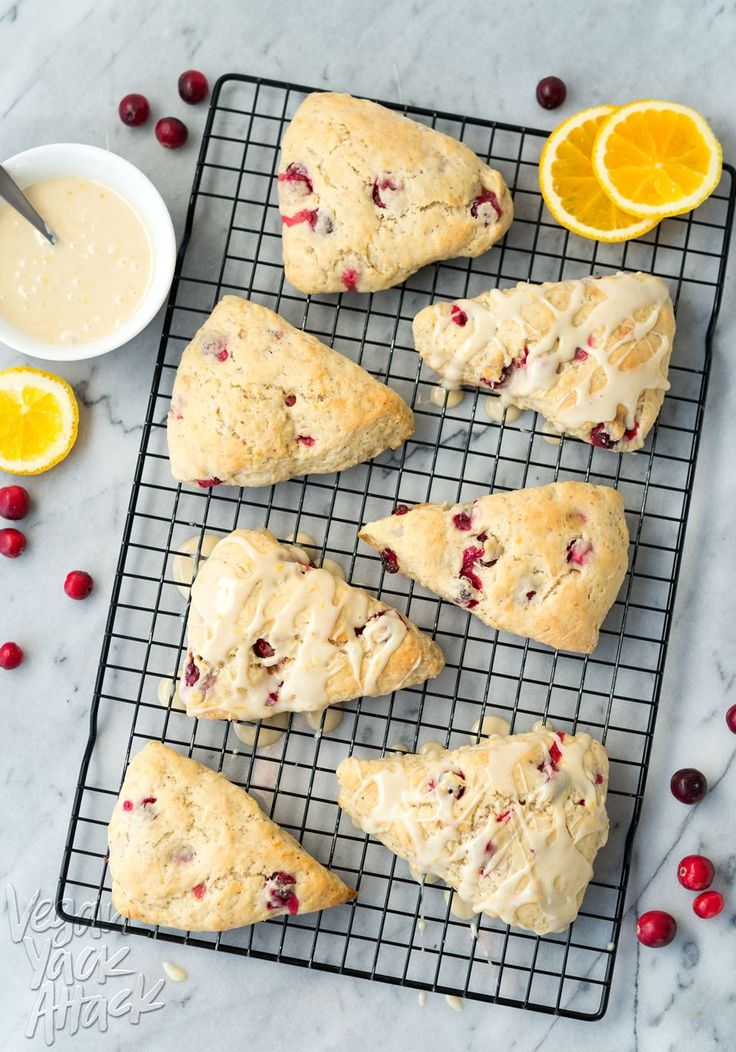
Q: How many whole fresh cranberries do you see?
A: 13